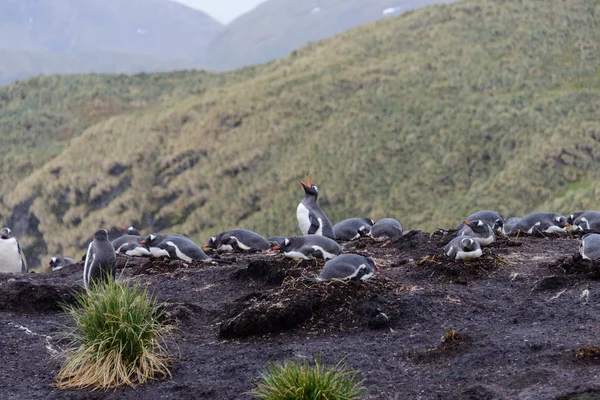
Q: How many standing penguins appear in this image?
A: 3